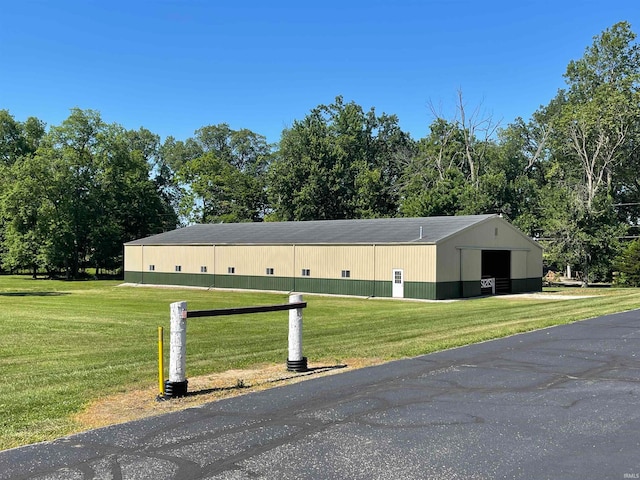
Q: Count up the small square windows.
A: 7